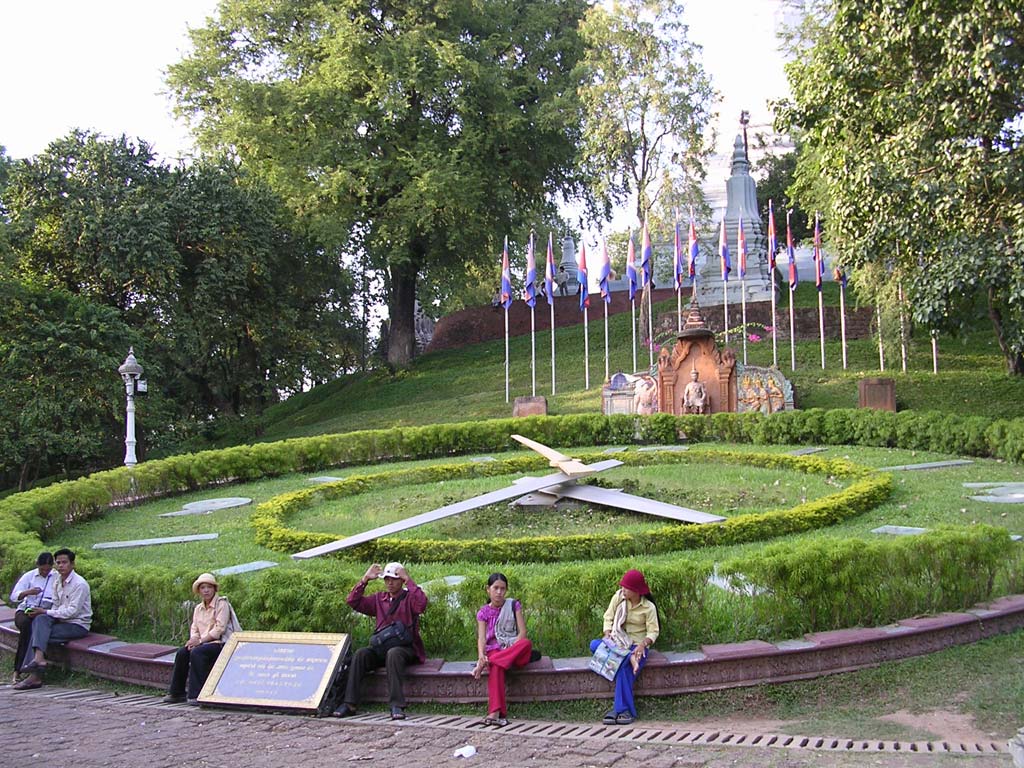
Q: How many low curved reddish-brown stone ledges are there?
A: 1